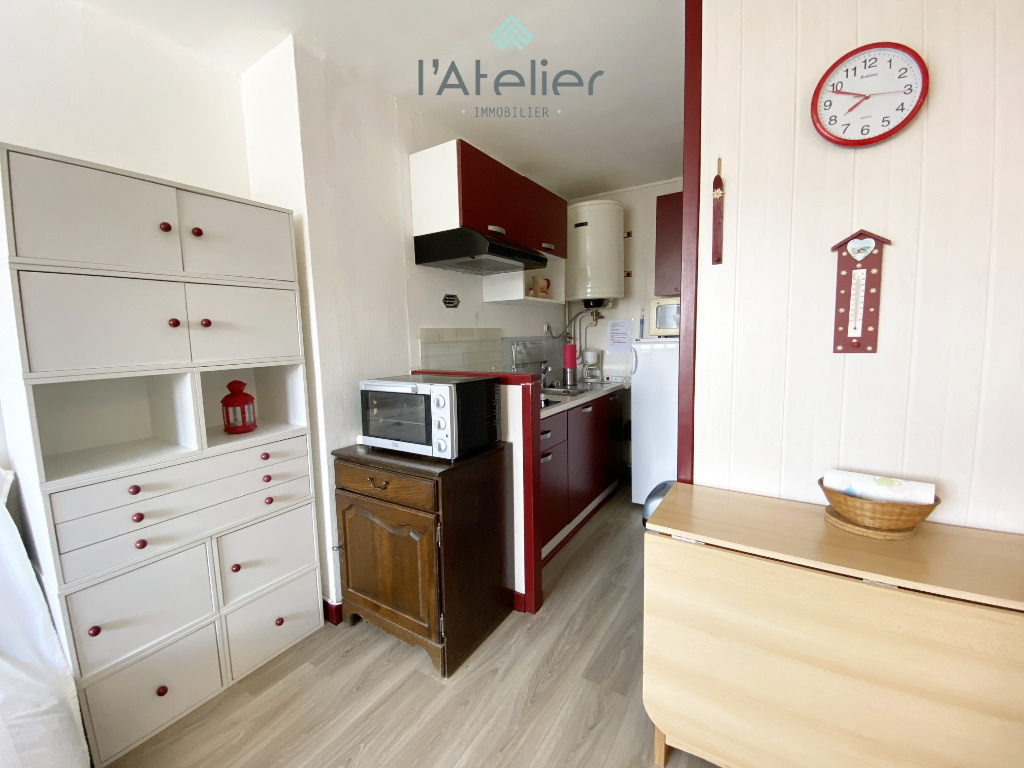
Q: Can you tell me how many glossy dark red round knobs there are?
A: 14